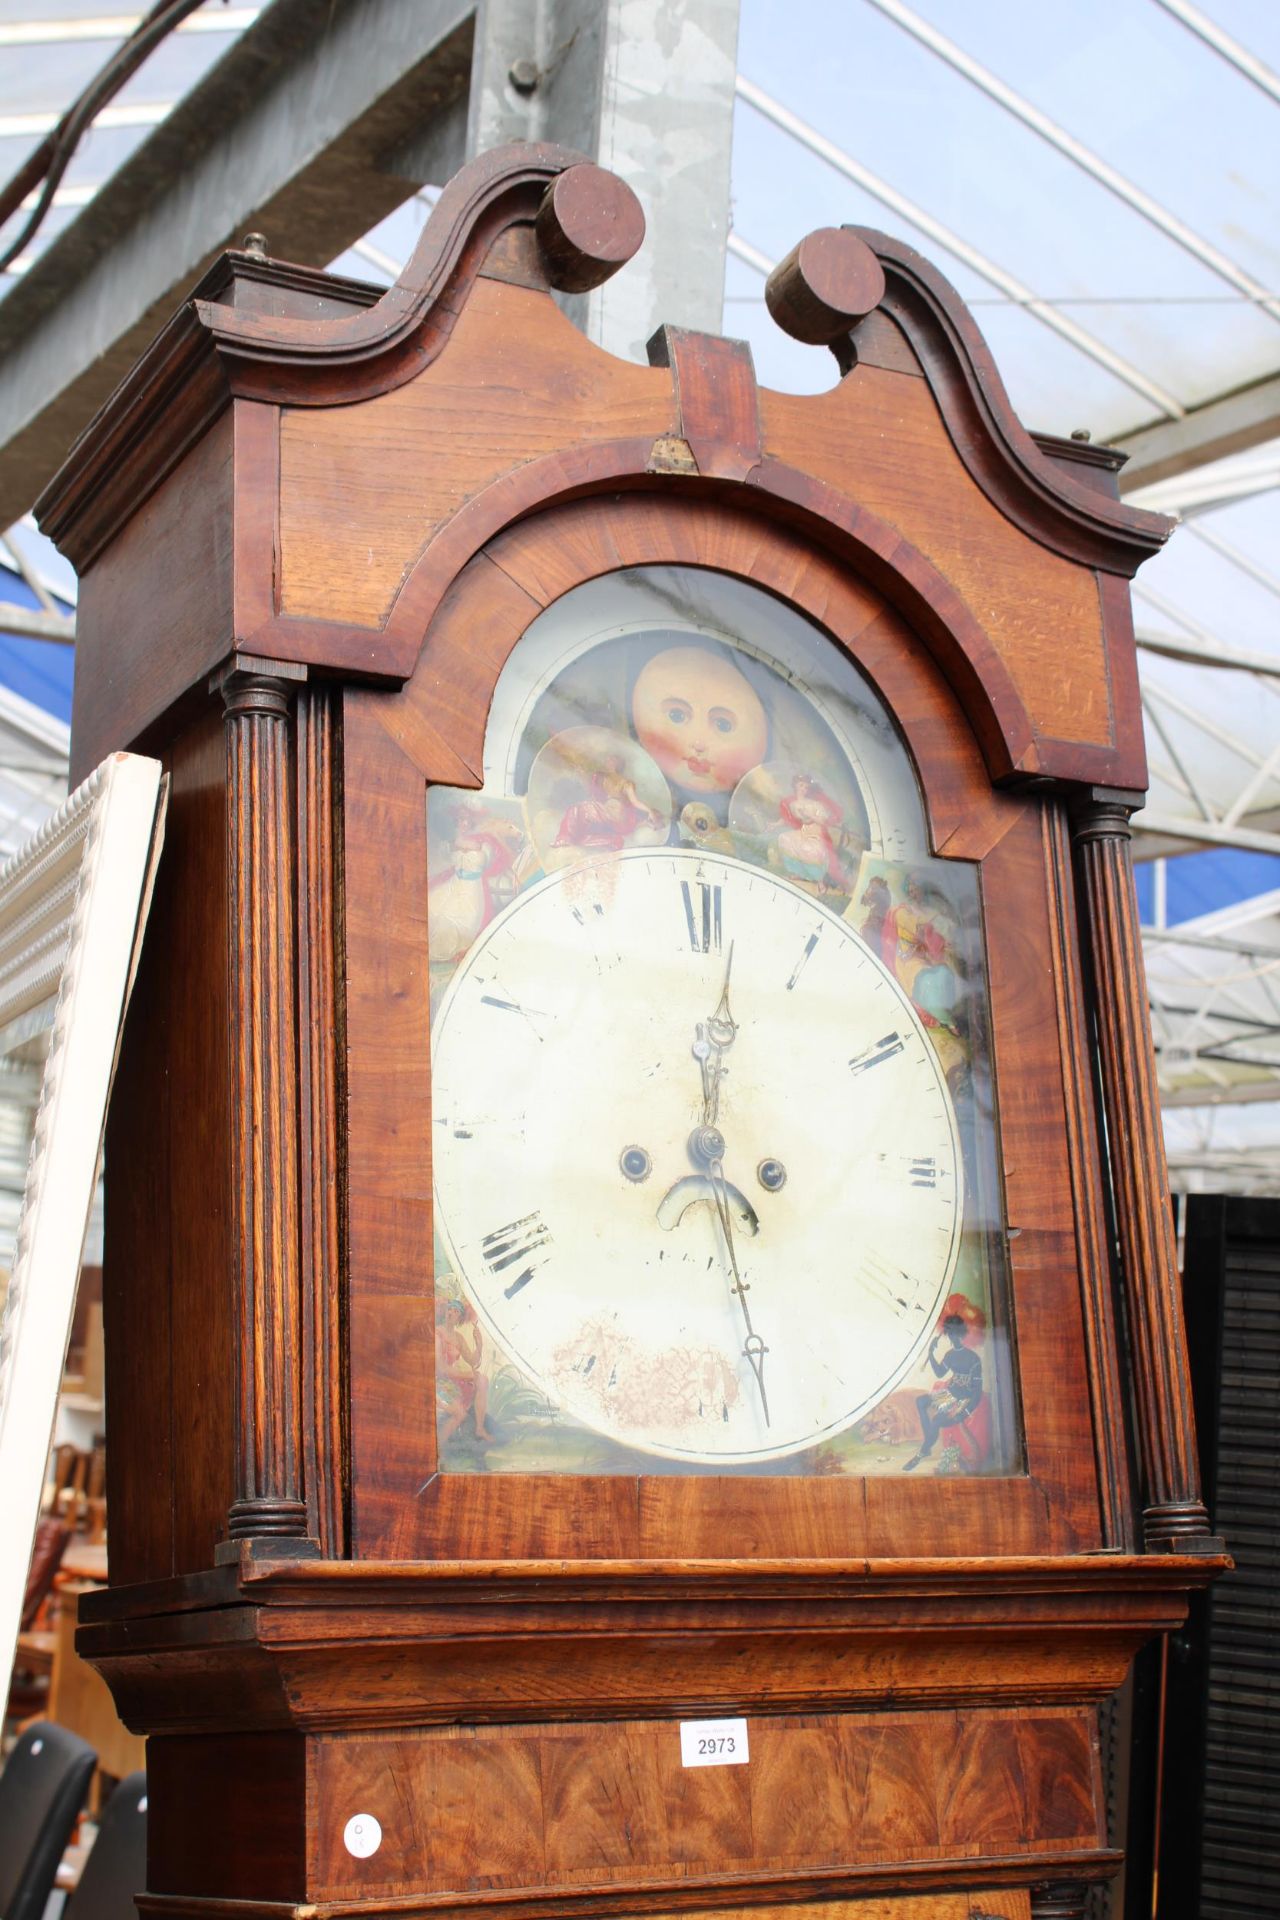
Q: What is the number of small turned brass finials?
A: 2